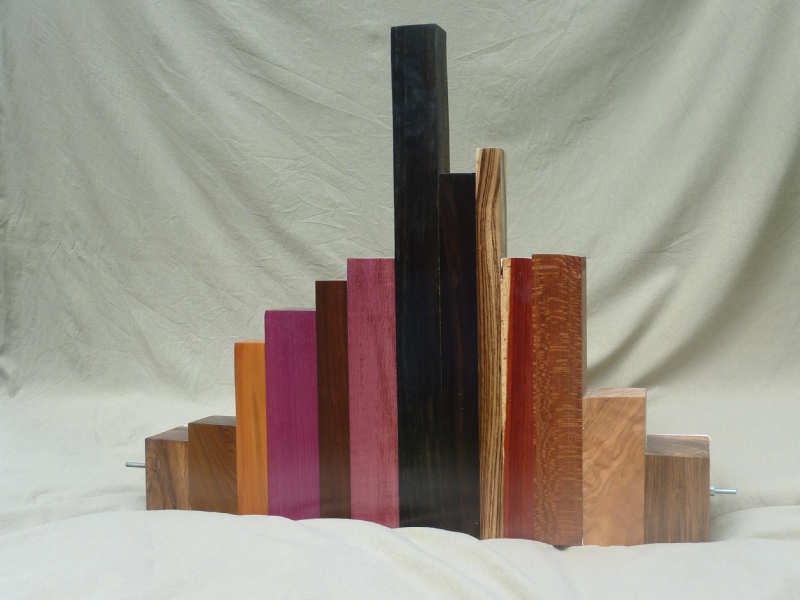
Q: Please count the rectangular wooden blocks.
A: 13